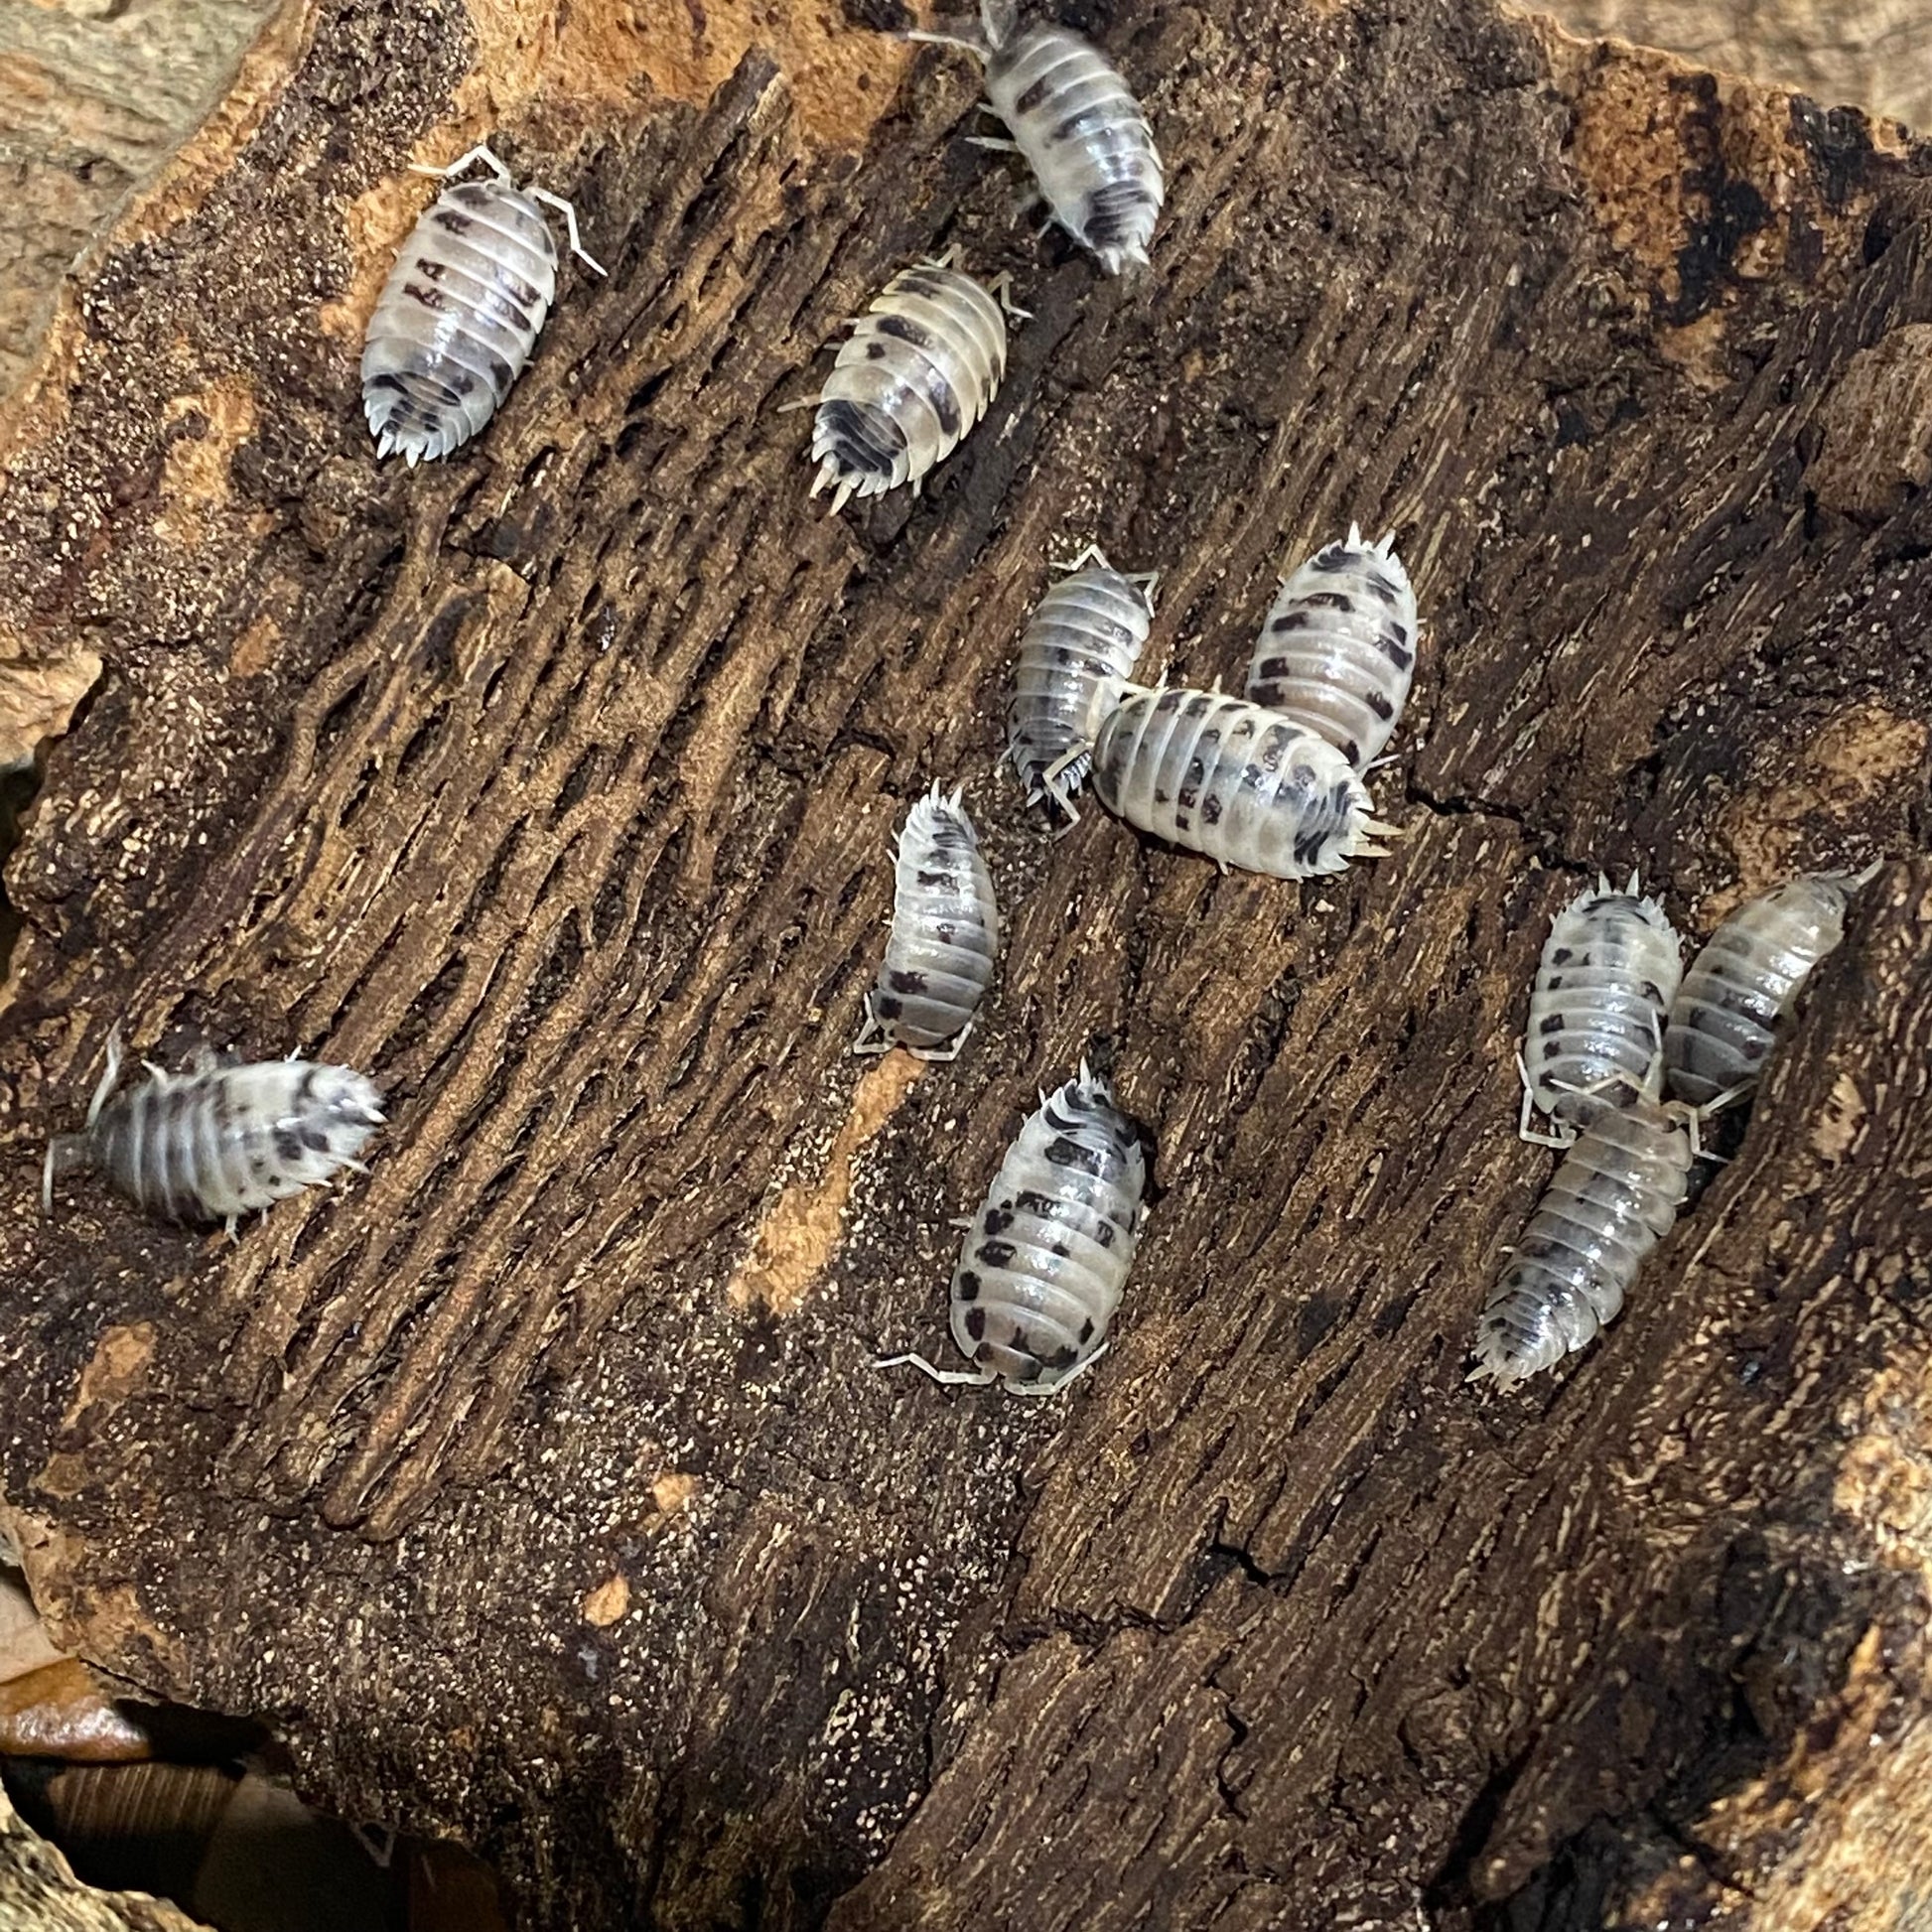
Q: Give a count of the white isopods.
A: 12